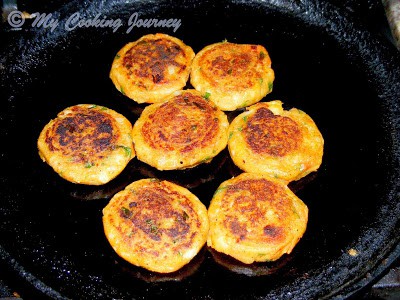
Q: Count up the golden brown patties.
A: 7